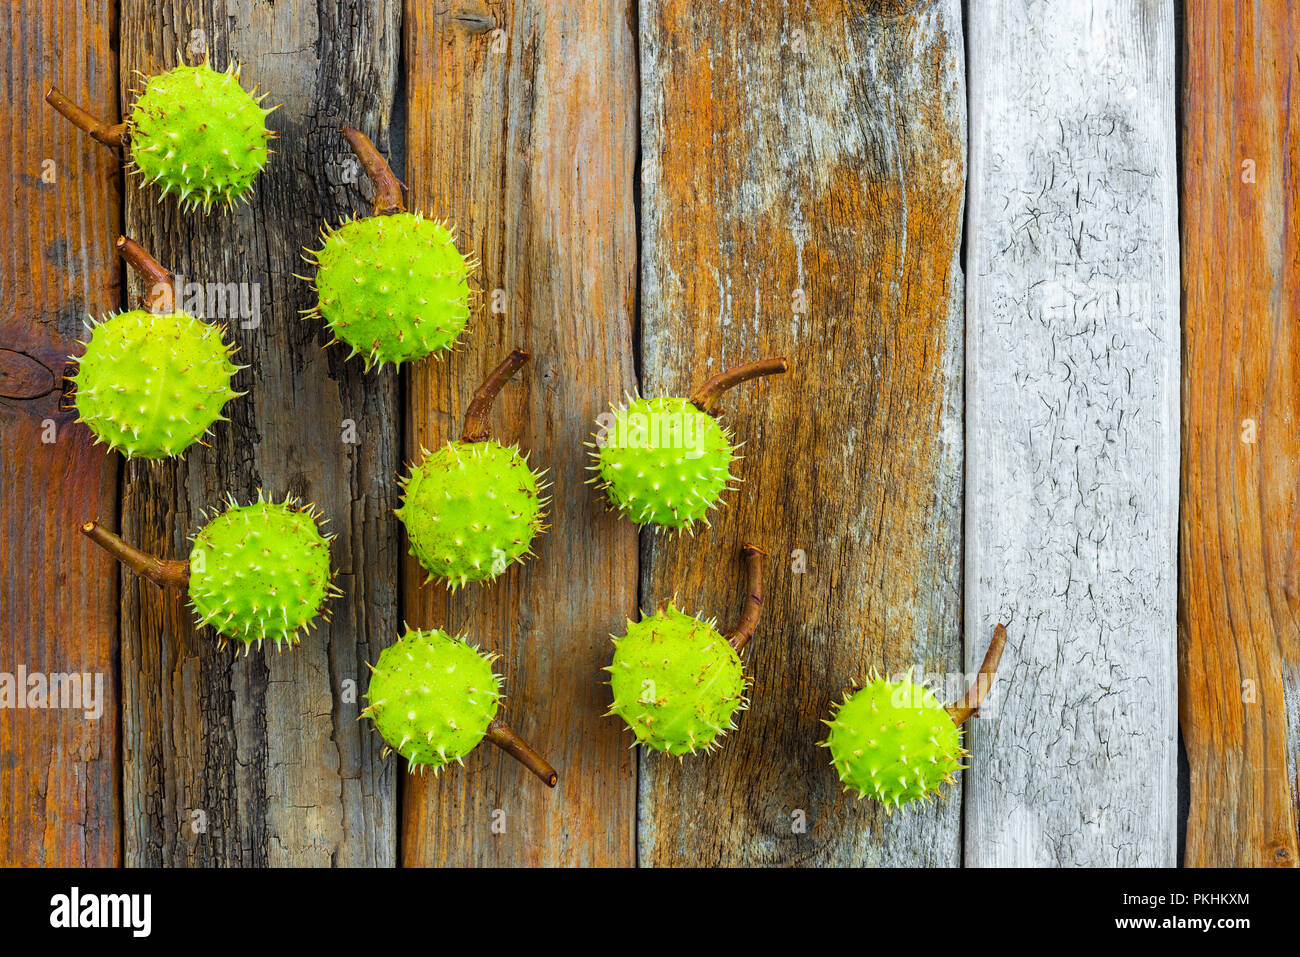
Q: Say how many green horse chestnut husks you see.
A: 9